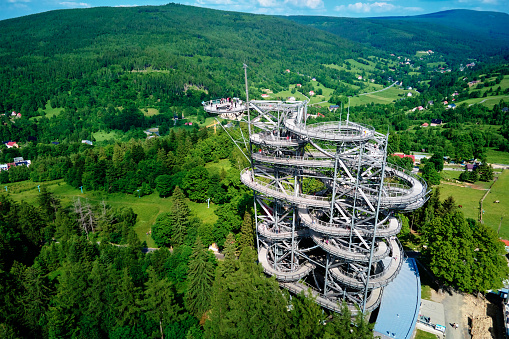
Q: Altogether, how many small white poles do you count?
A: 5